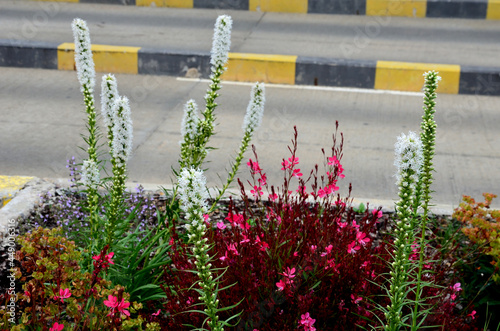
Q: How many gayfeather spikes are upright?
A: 10